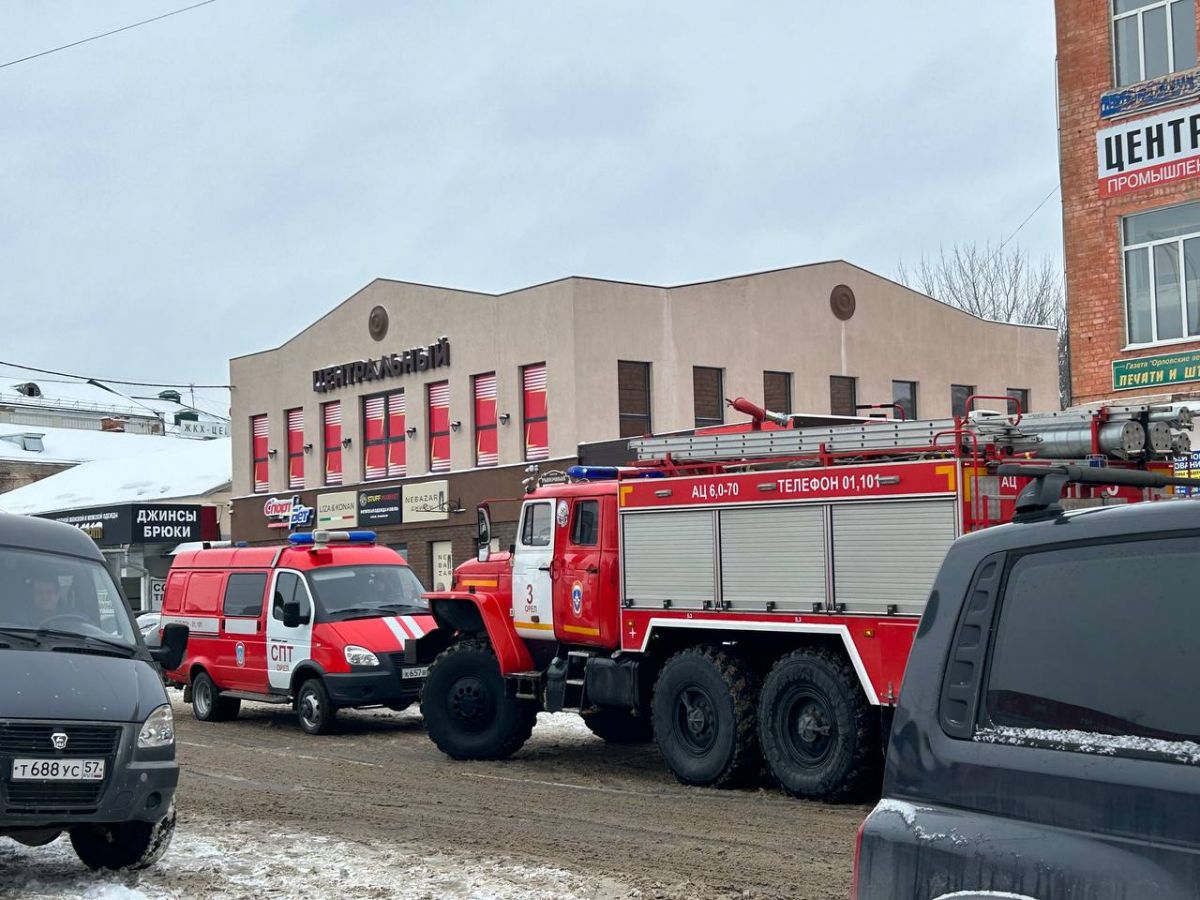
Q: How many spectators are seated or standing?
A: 0